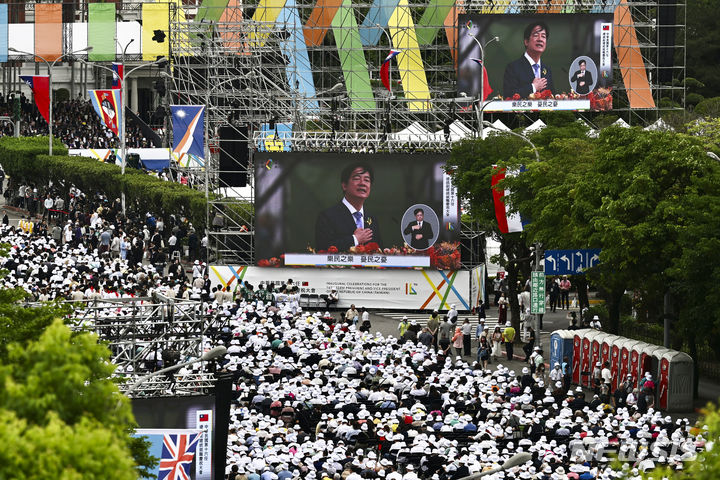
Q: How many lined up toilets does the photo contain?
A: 11